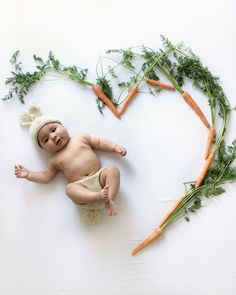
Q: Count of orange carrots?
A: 8